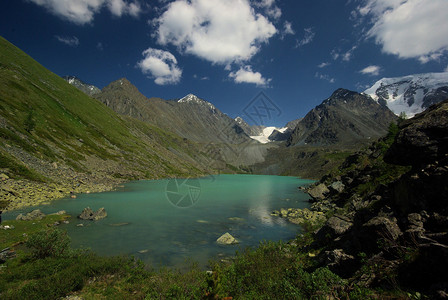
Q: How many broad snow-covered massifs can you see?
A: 1